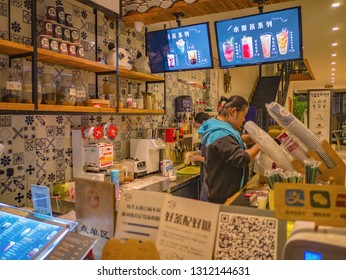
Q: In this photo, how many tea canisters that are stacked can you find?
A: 12